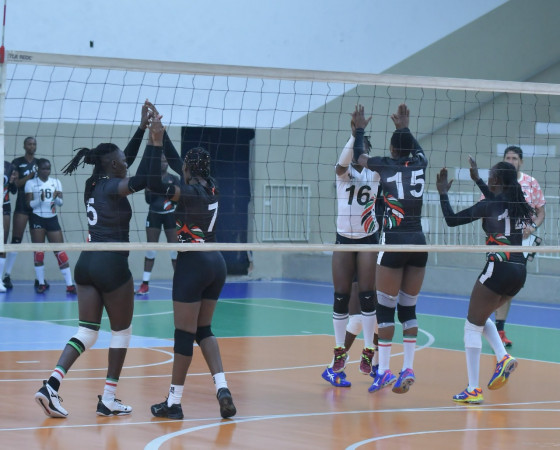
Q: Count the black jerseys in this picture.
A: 7